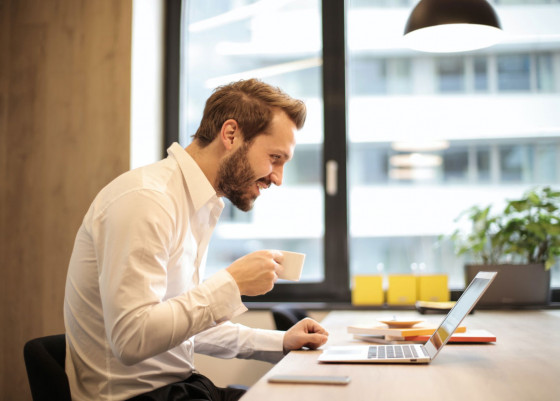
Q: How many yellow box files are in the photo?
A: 3